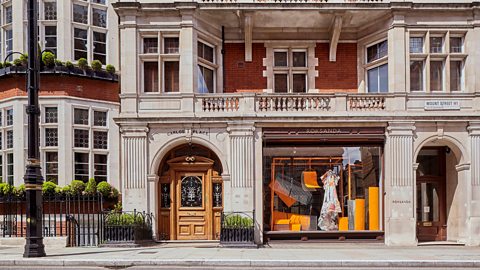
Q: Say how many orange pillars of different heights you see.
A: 3